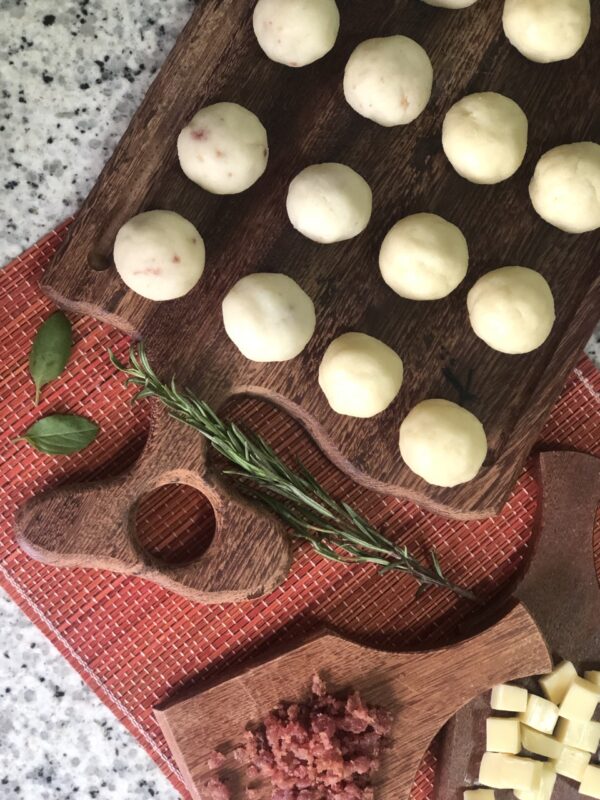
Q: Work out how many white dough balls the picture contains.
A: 14